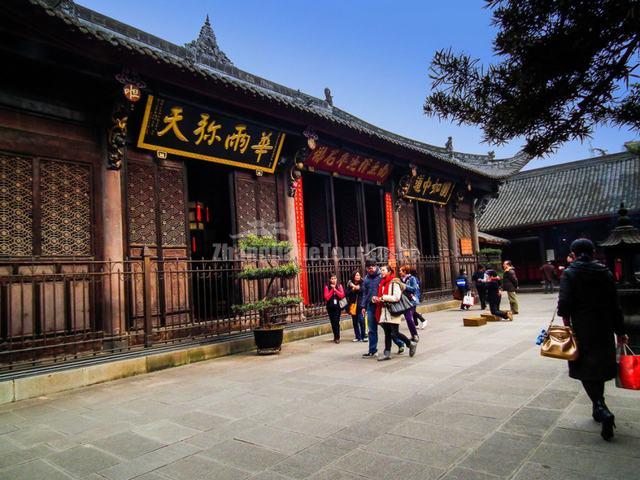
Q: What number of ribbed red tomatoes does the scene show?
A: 0